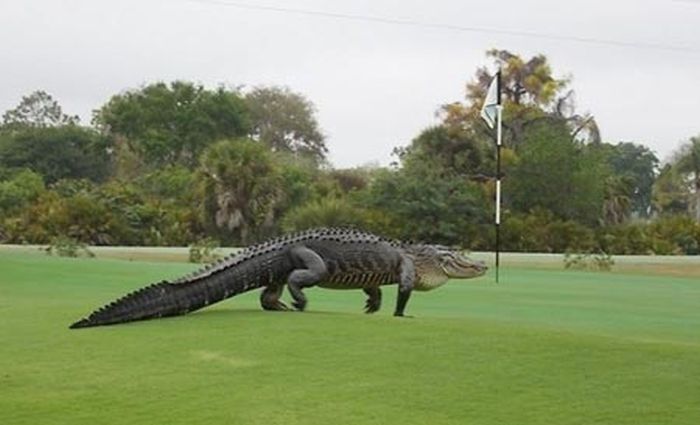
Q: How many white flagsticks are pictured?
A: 1